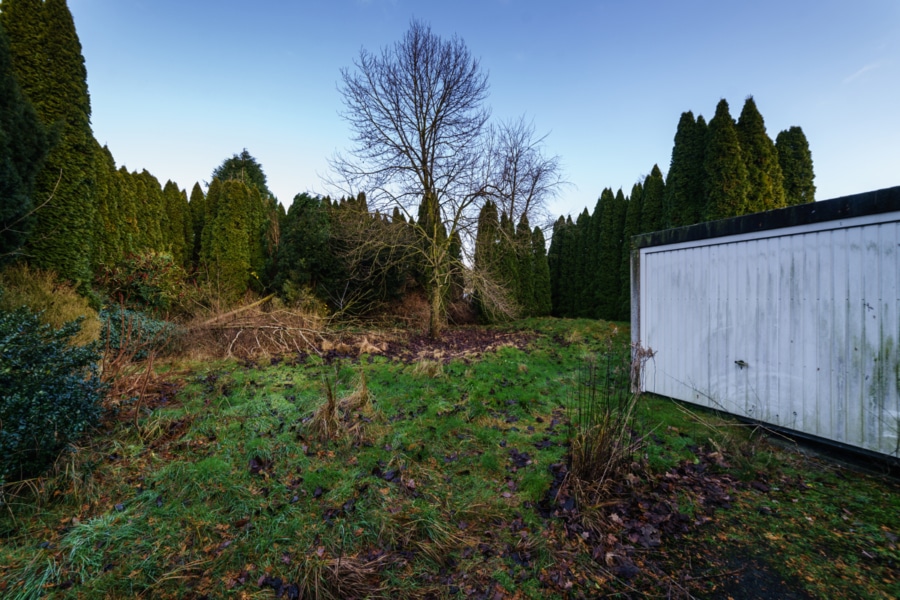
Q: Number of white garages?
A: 1